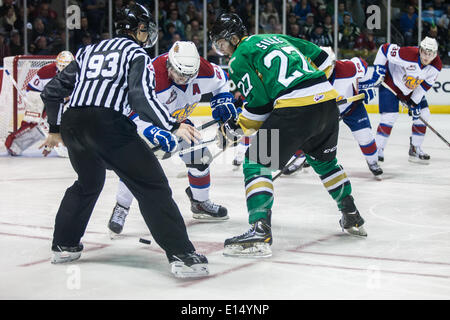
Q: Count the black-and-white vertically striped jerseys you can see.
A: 1